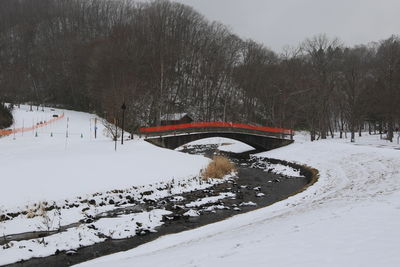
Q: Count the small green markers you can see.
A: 3